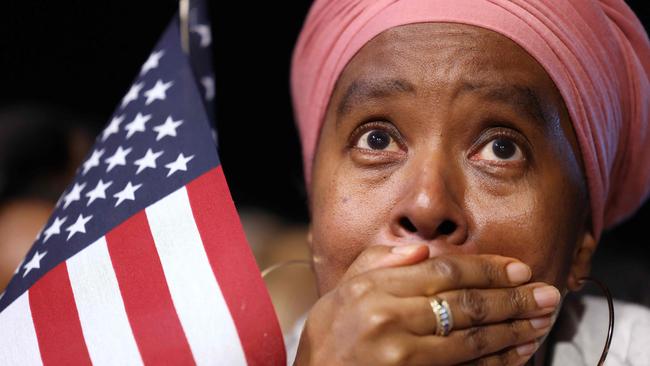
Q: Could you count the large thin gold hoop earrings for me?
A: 2